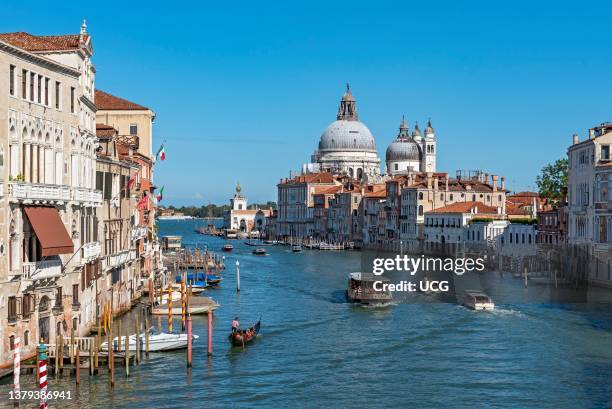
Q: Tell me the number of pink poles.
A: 2